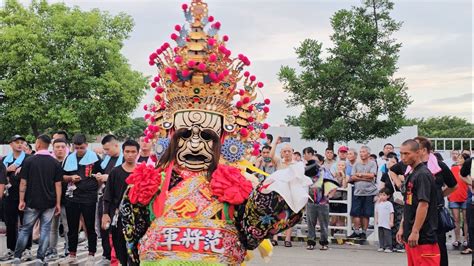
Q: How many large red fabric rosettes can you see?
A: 2